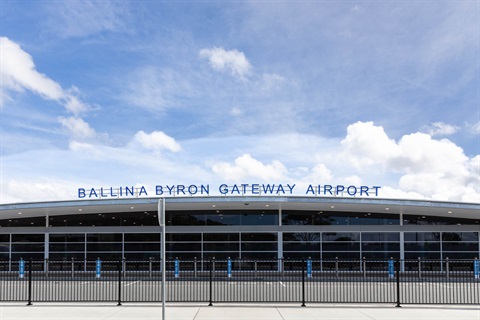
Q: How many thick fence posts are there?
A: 5